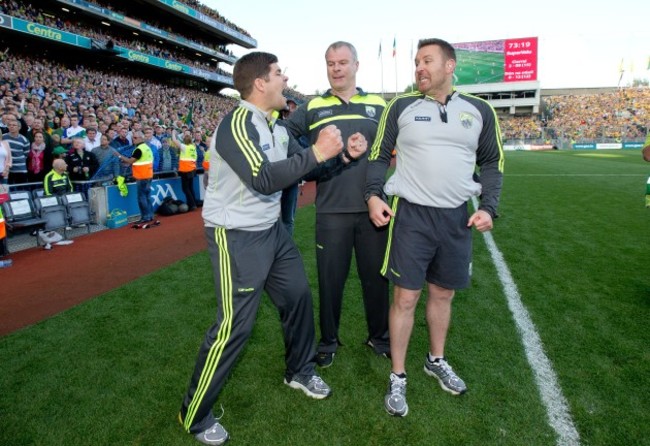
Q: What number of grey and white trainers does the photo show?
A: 4